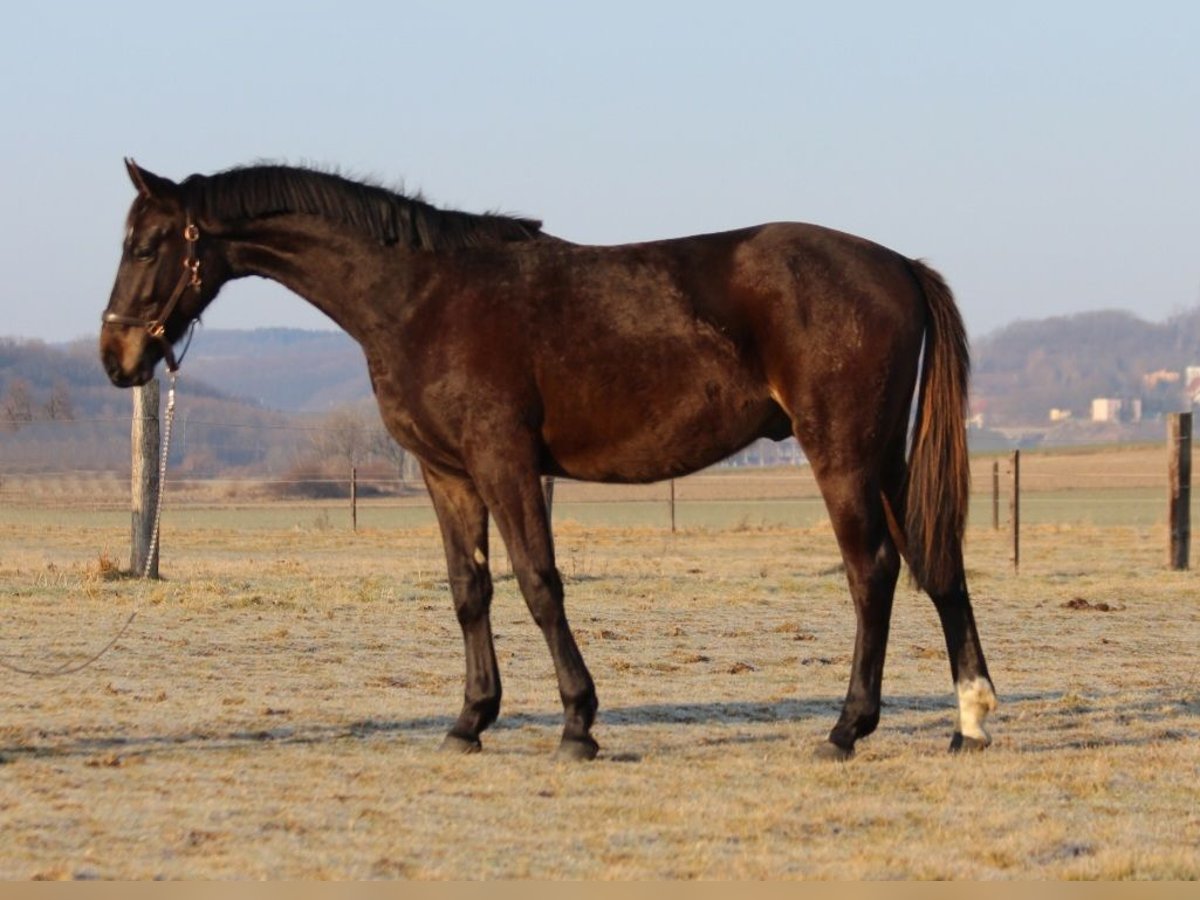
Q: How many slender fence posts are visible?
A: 4